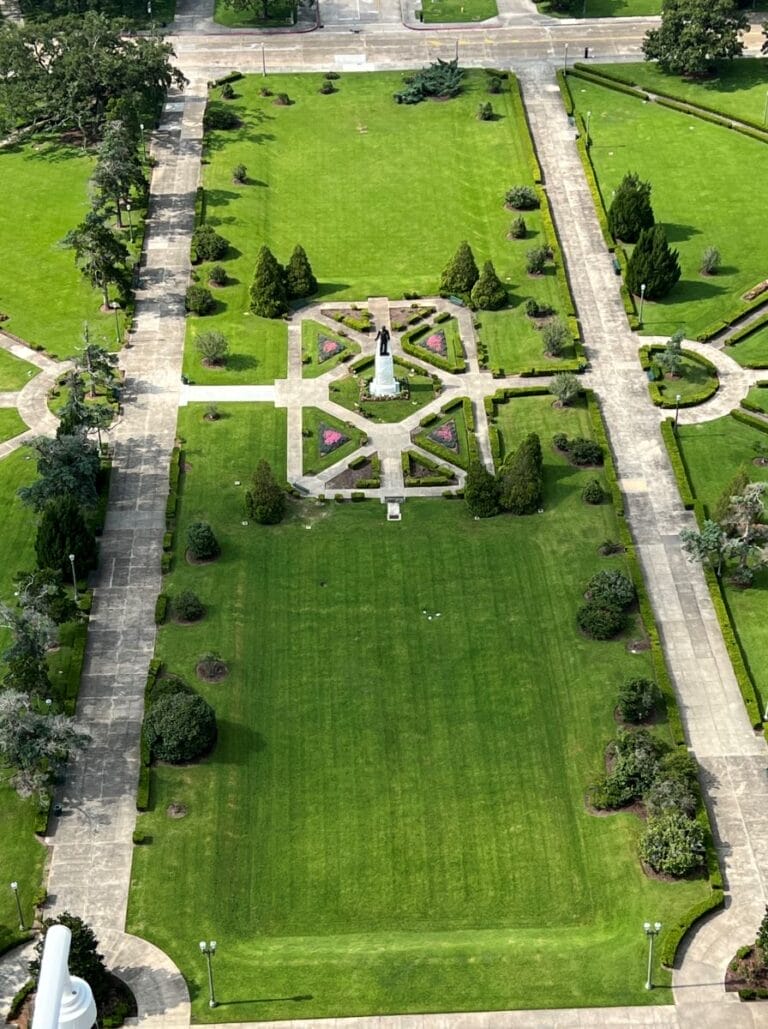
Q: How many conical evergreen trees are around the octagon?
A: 7